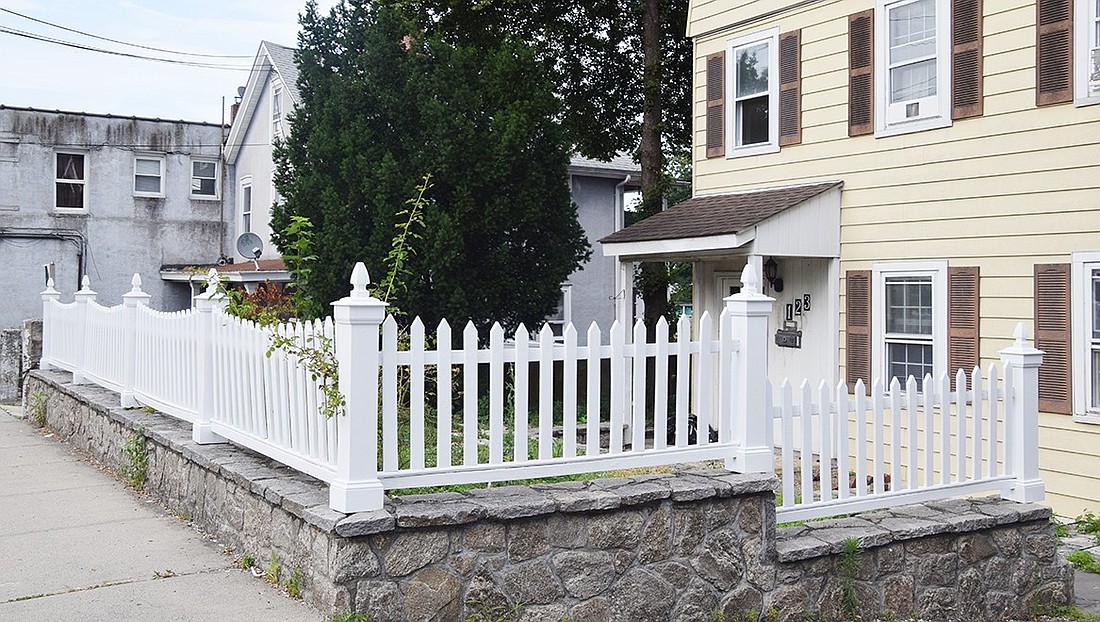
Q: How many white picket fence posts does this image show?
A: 7